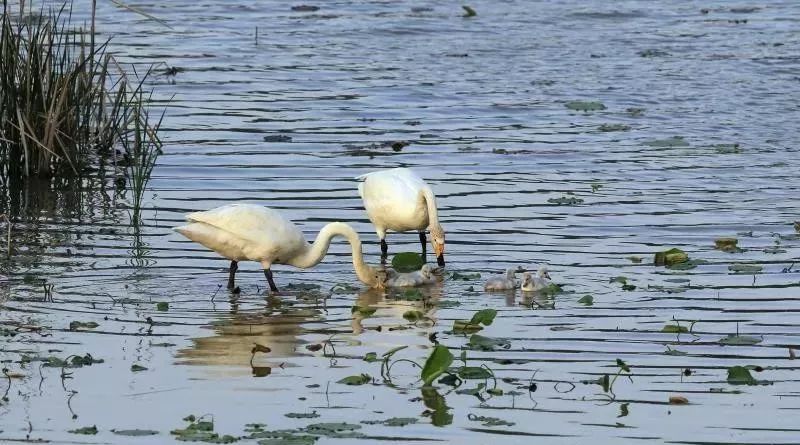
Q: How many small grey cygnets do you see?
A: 5